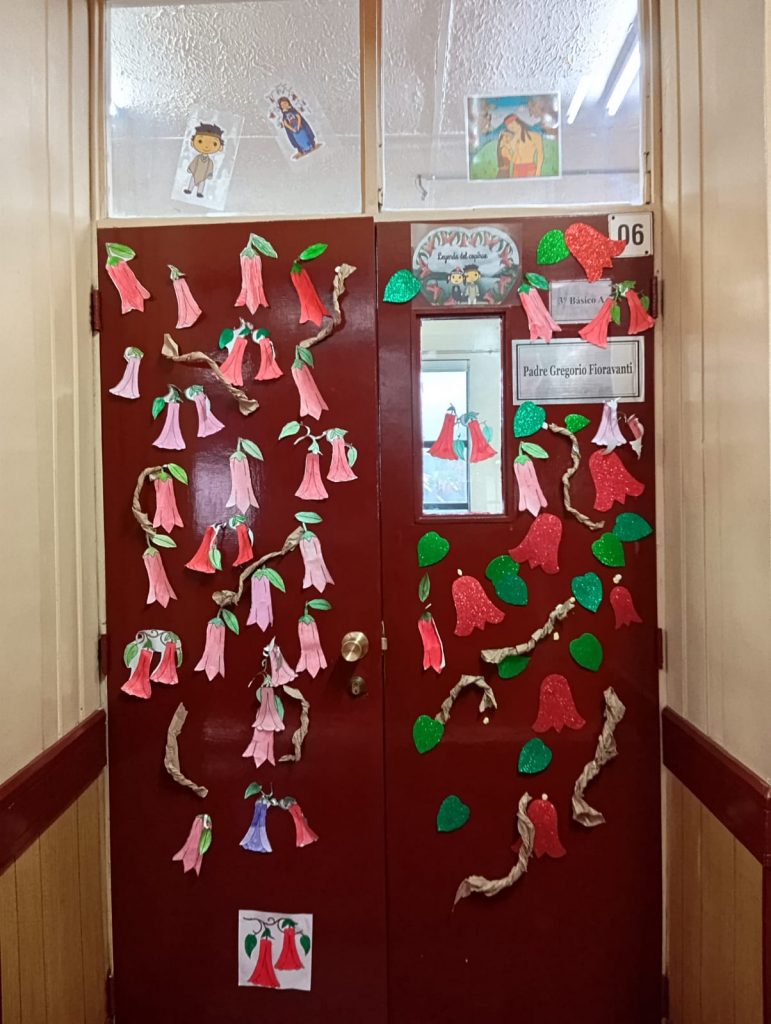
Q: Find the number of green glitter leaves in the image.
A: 15